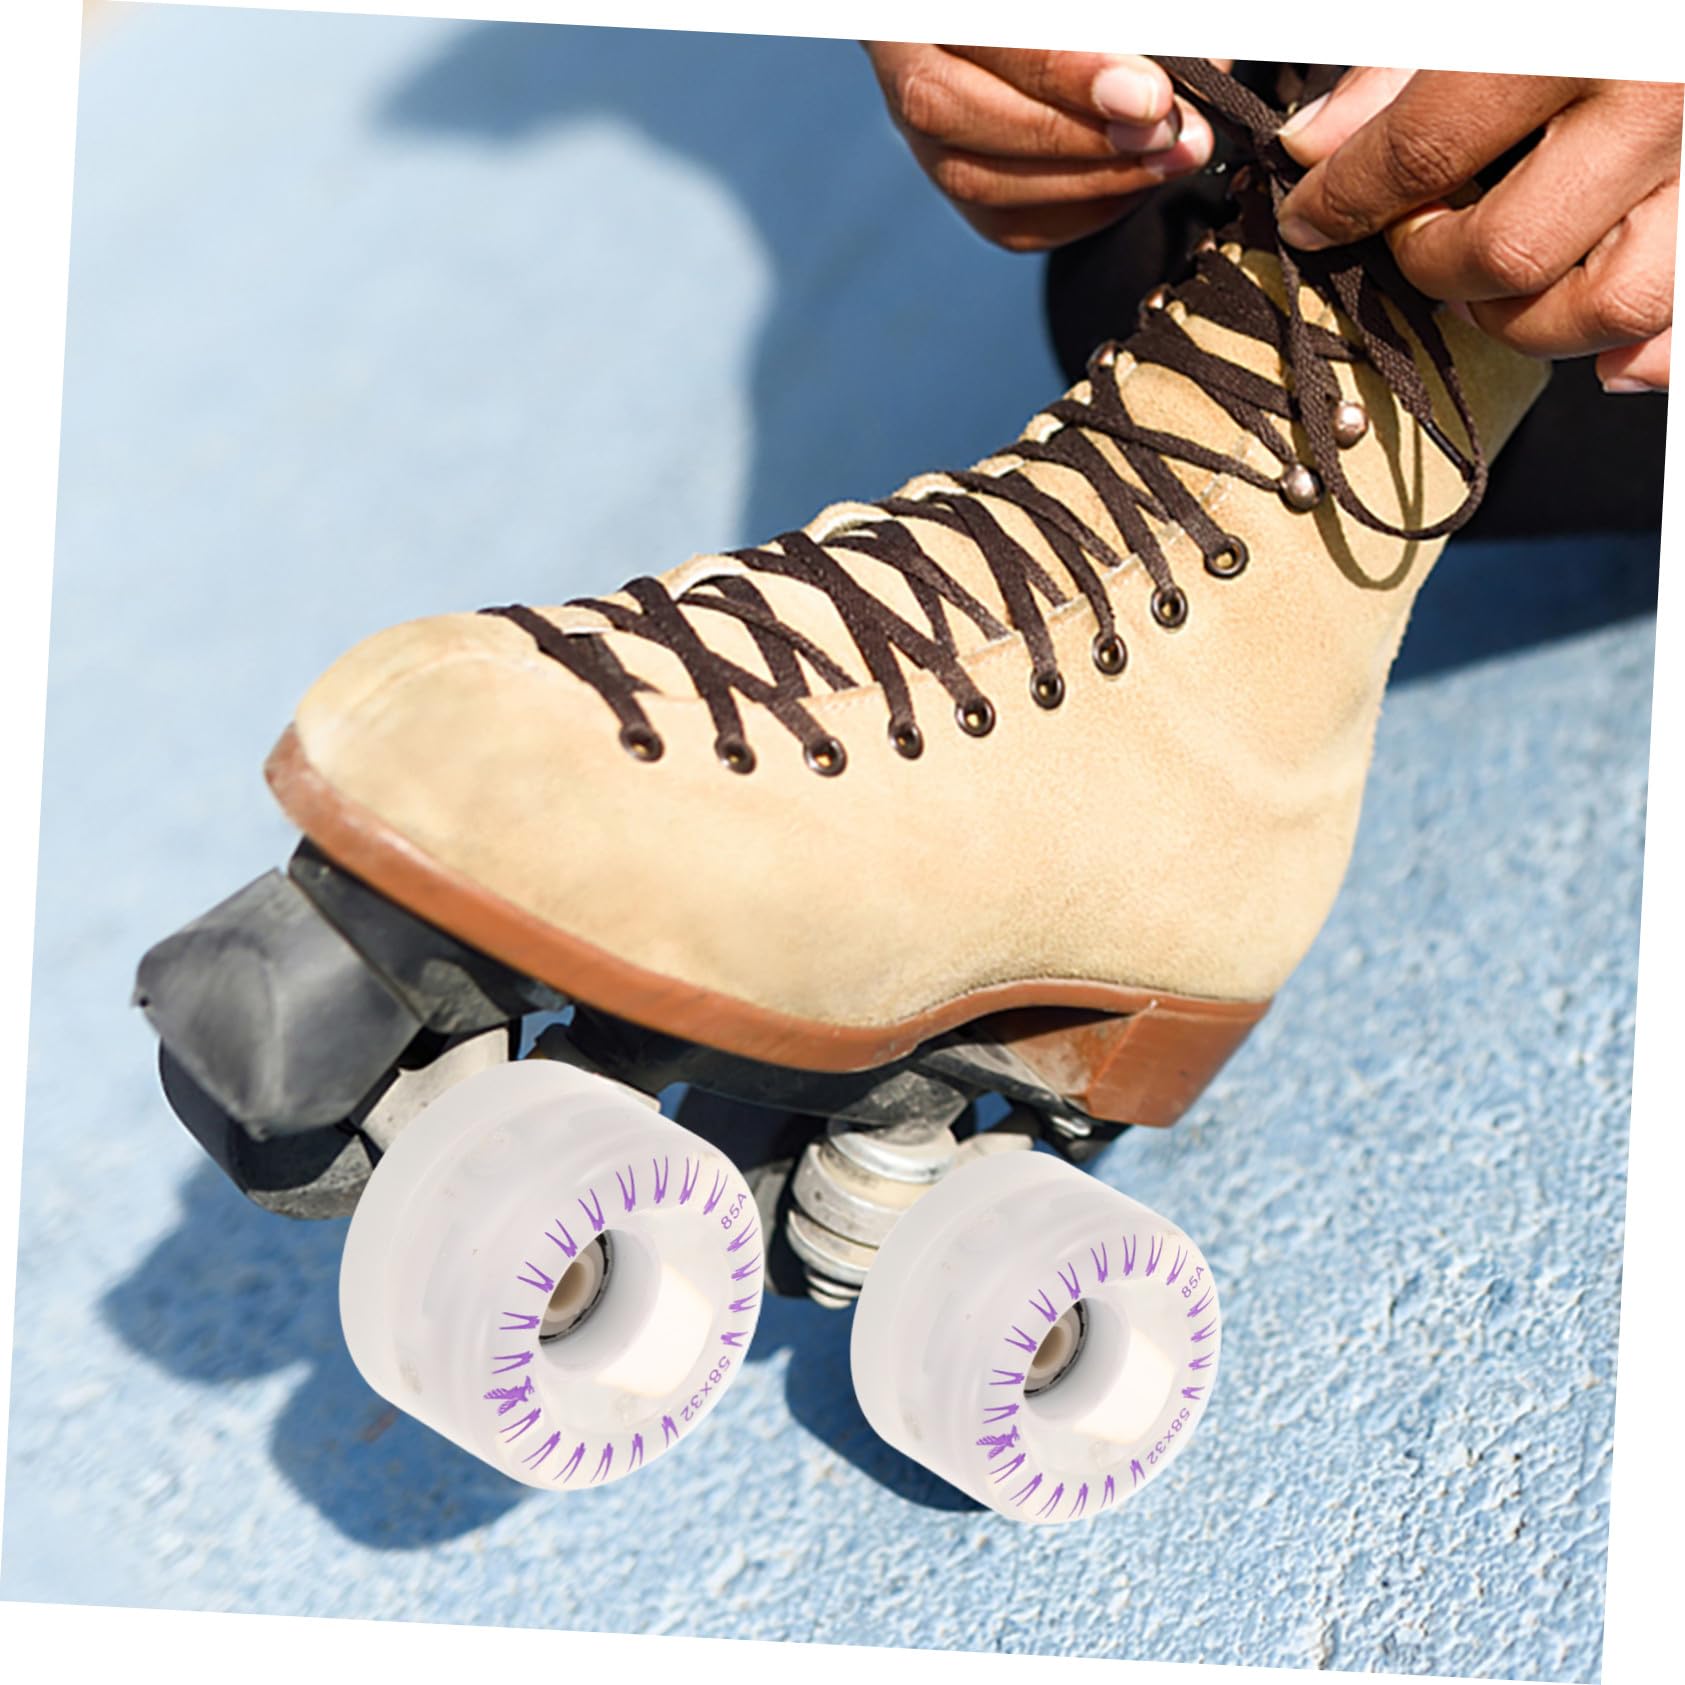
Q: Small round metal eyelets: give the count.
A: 9